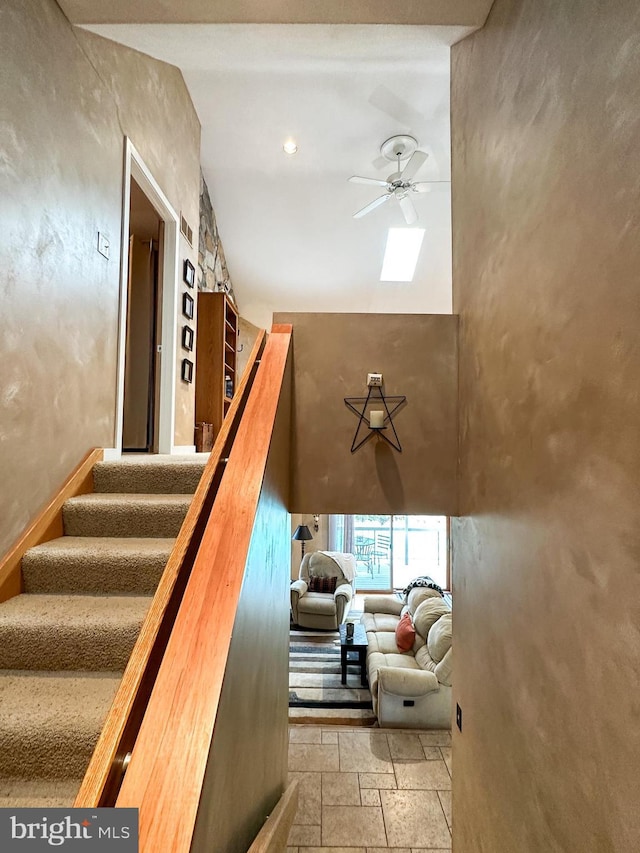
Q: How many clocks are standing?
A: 0